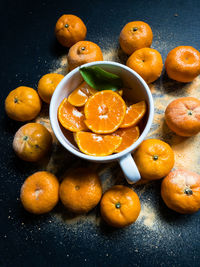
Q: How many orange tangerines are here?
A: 14